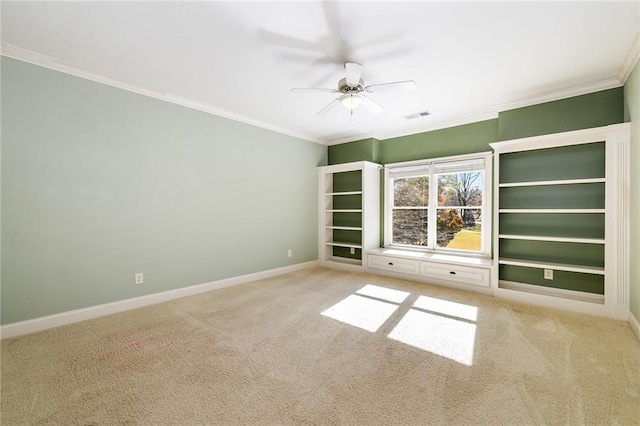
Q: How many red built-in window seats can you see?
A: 0